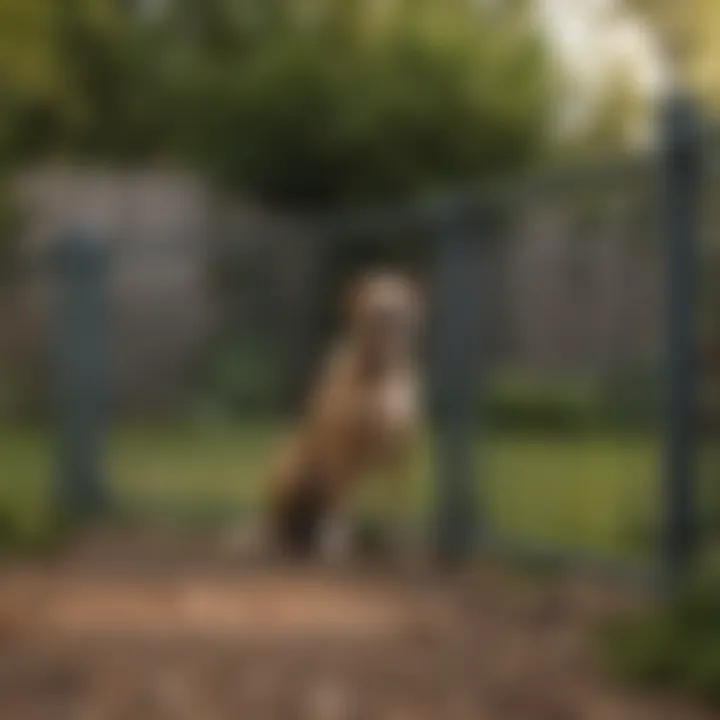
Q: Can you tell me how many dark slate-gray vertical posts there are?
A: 3